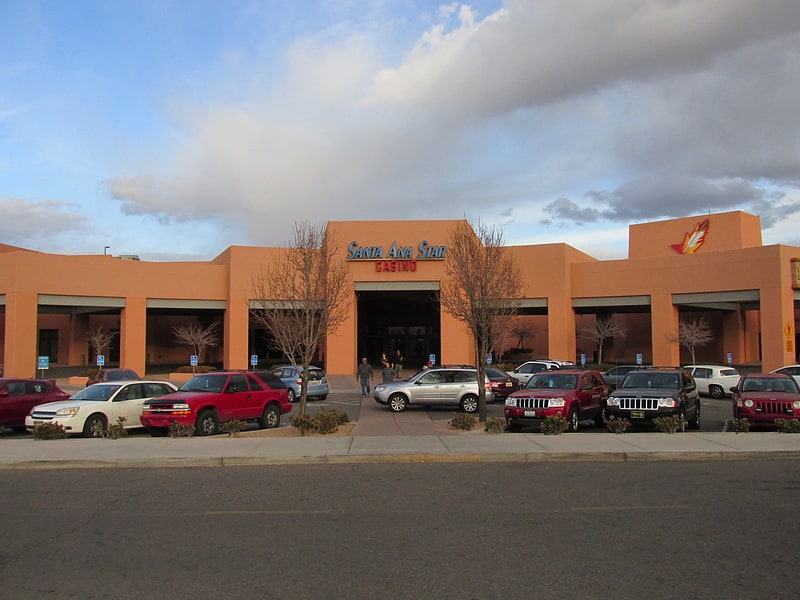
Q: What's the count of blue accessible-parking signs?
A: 8